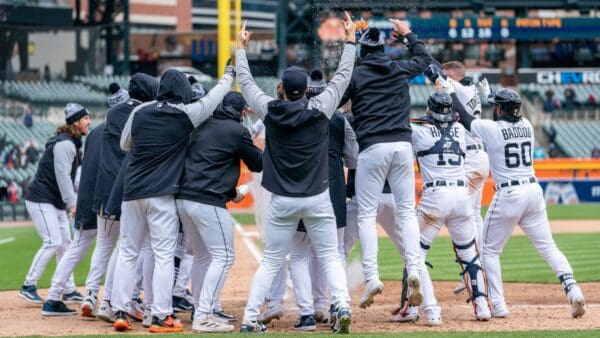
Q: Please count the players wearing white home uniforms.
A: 3